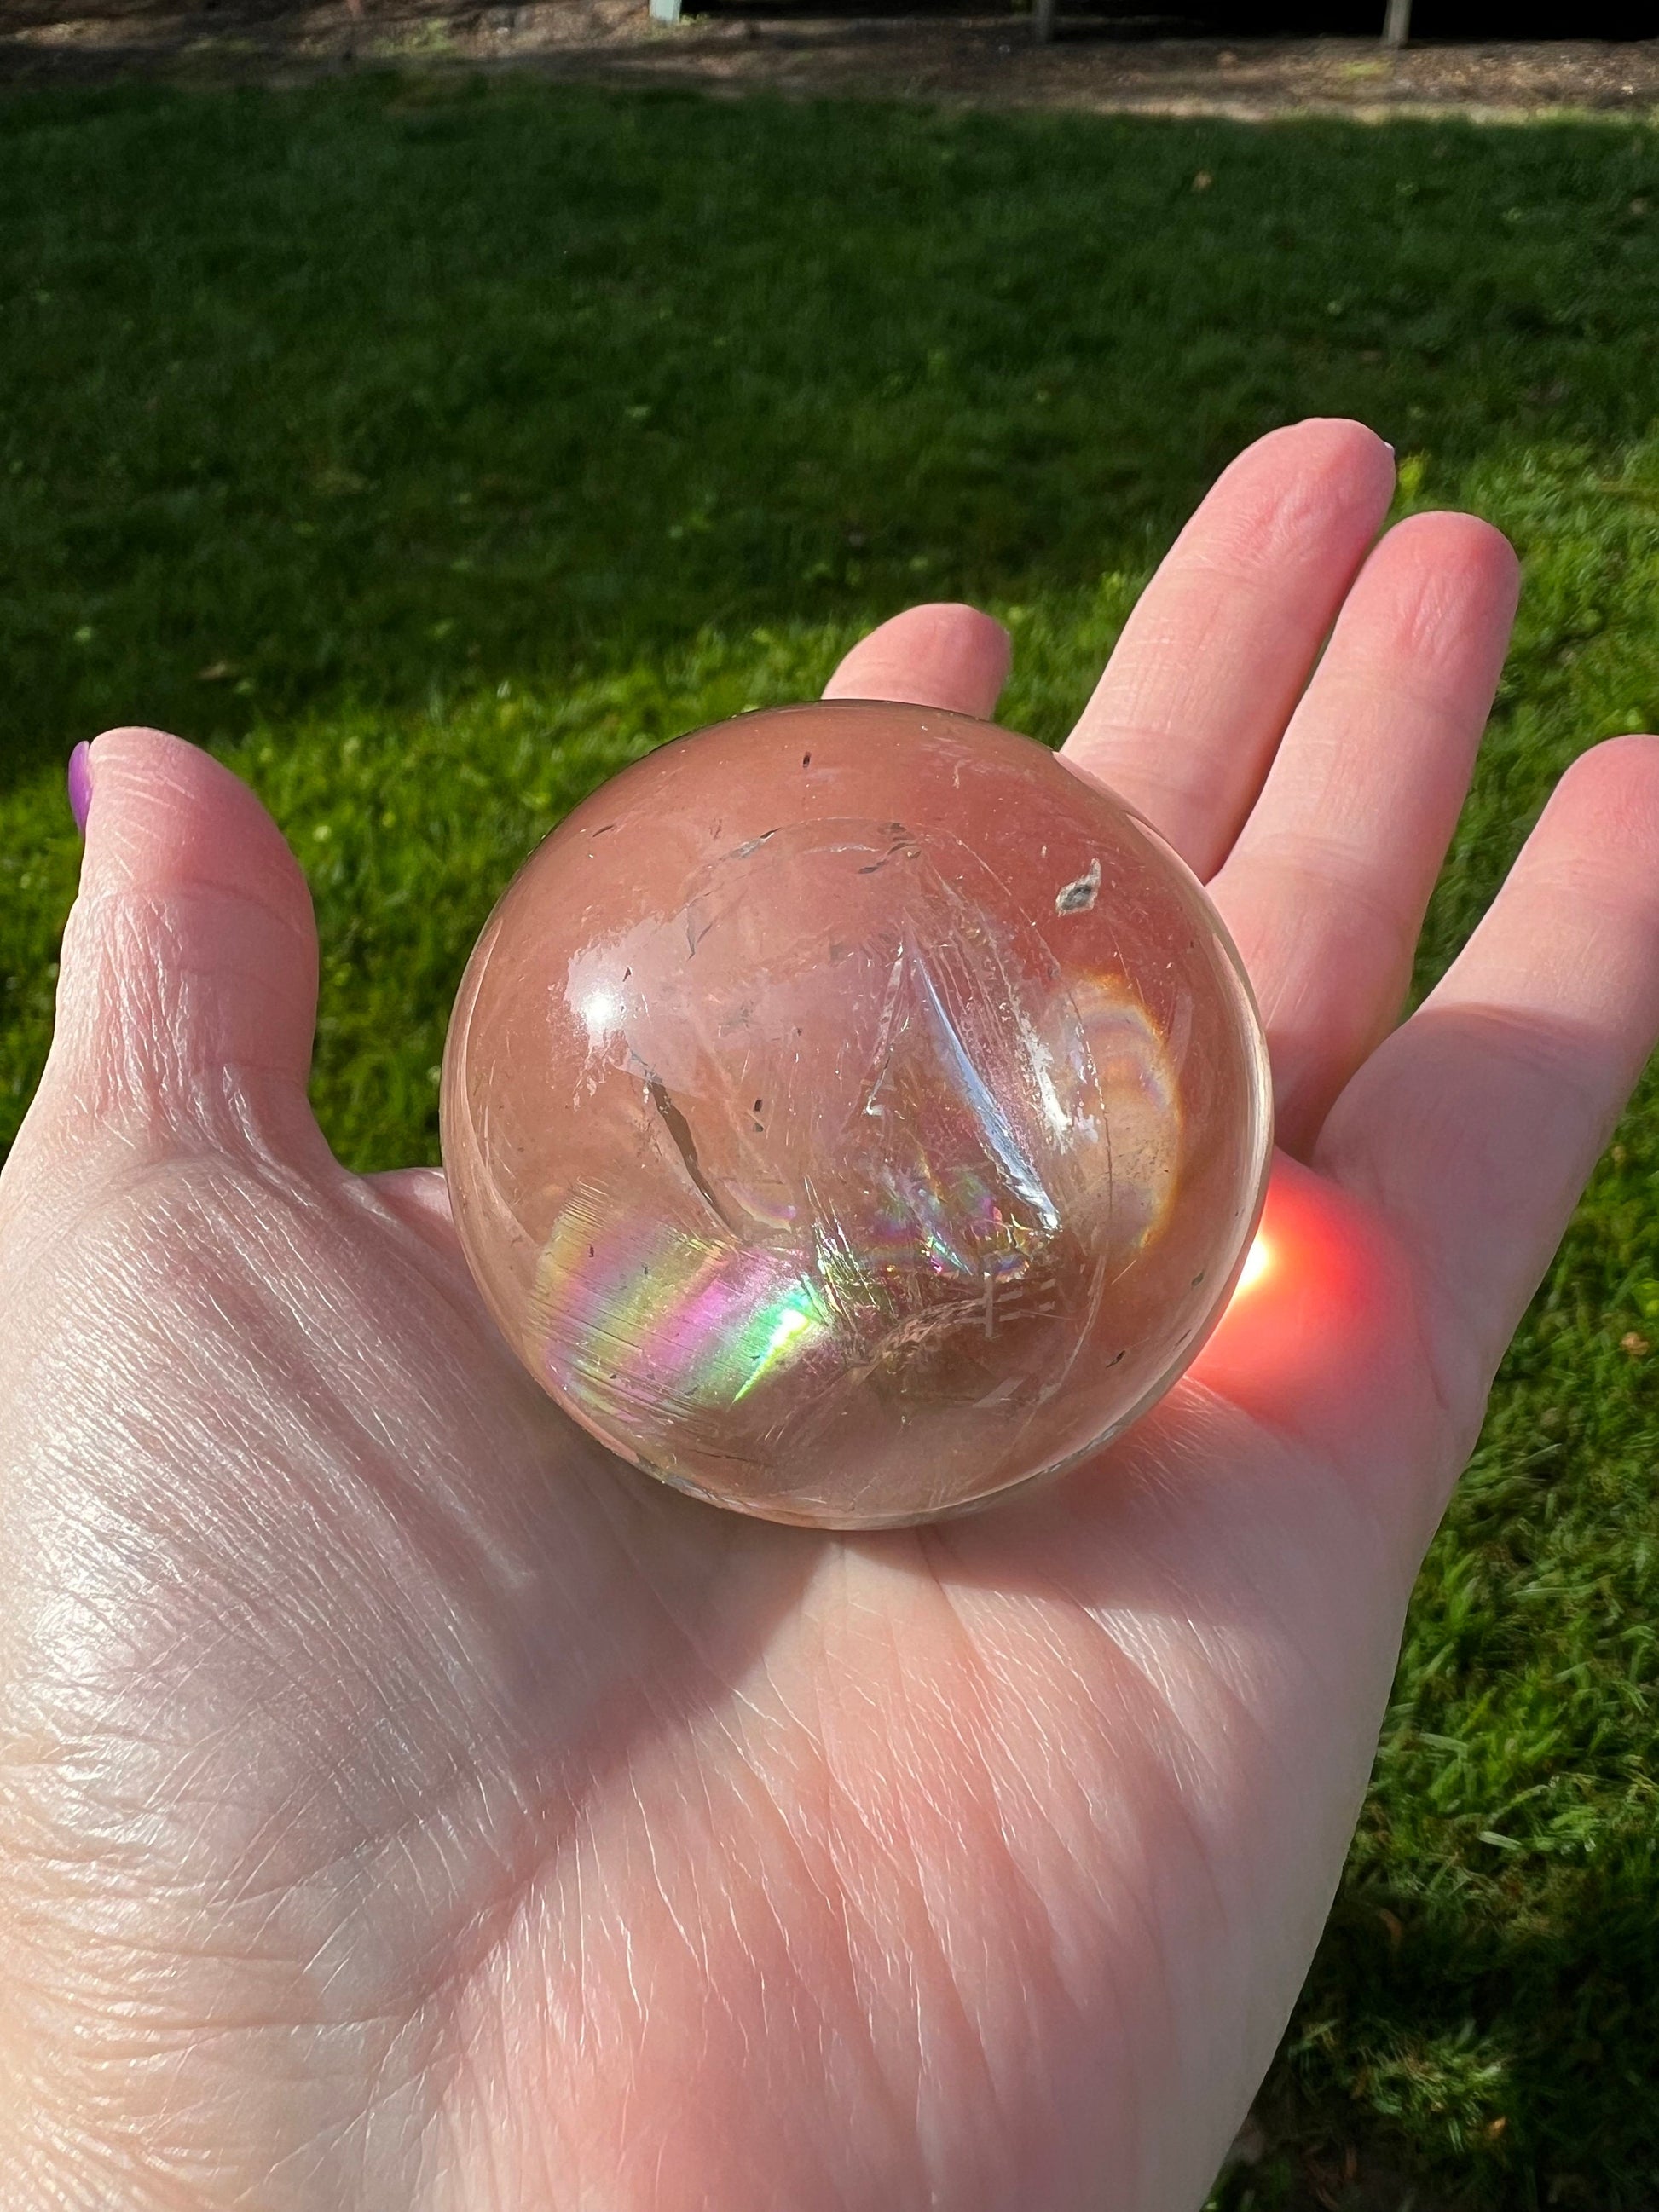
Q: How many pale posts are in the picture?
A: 3